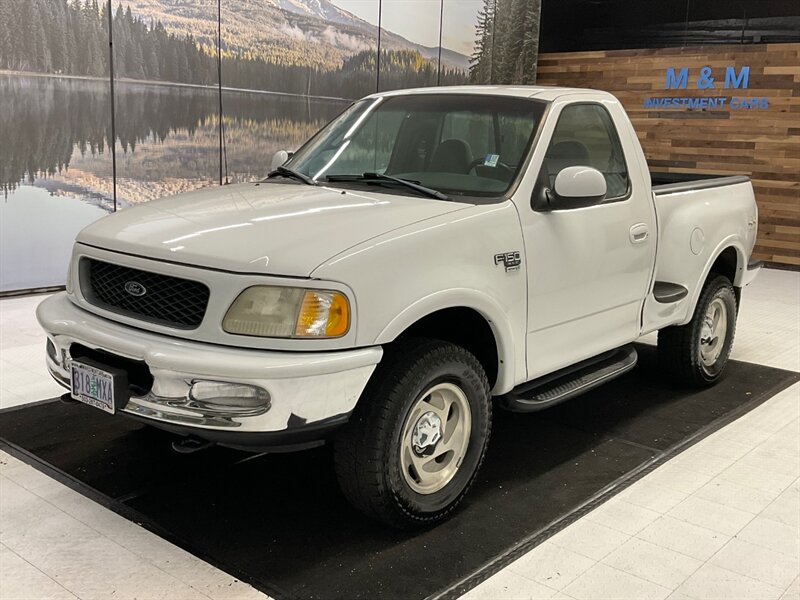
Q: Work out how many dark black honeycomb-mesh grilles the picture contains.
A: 1